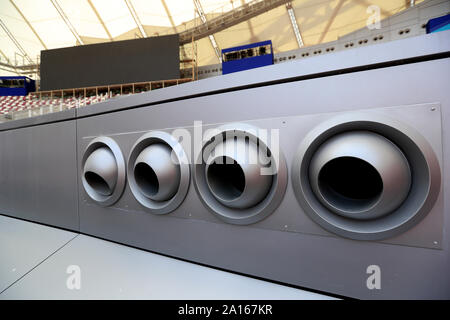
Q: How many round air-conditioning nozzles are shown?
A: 4